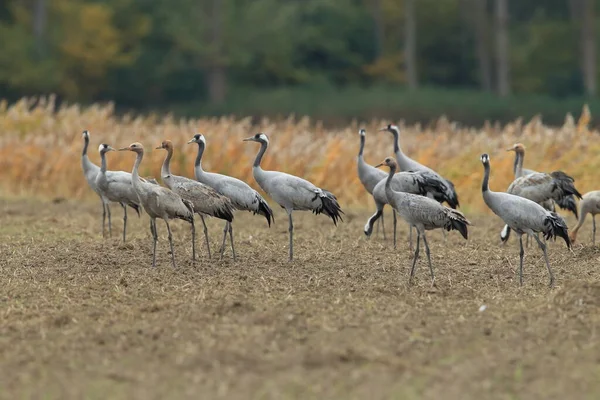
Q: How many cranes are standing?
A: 14